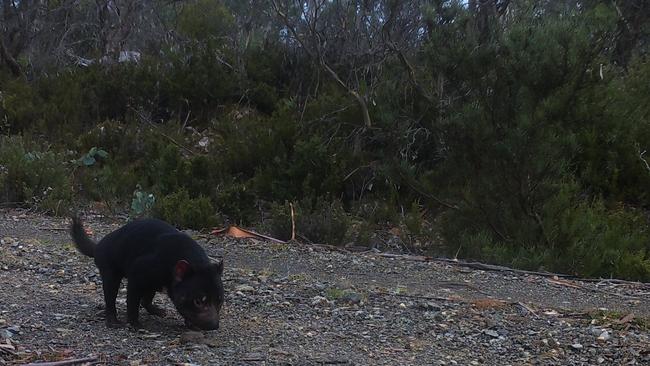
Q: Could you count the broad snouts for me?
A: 1